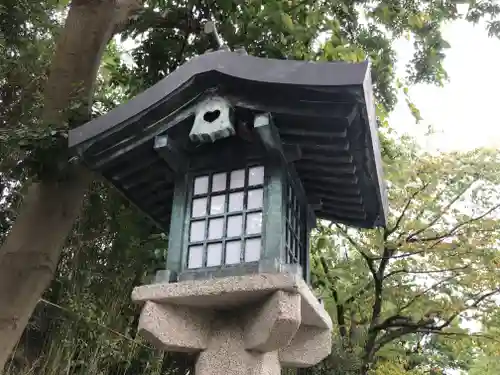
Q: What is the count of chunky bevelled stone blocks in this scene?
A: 3